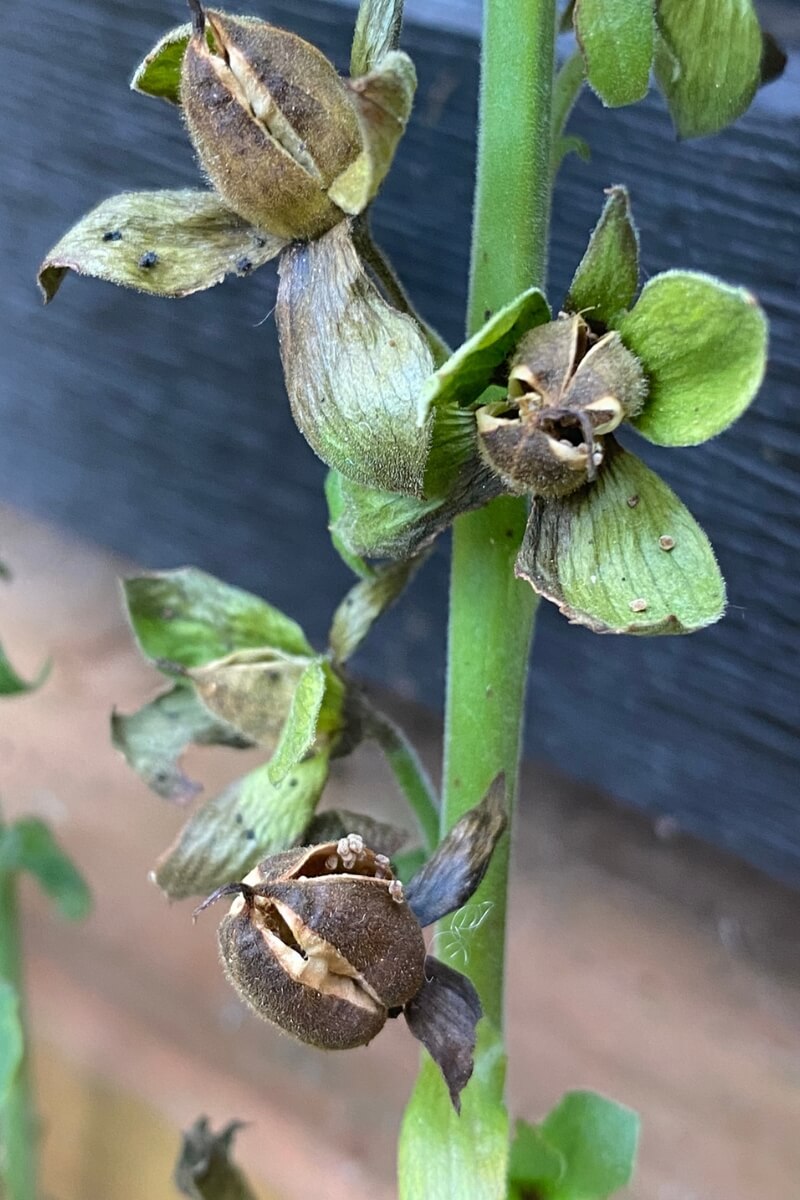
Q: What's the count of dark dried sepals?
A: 2